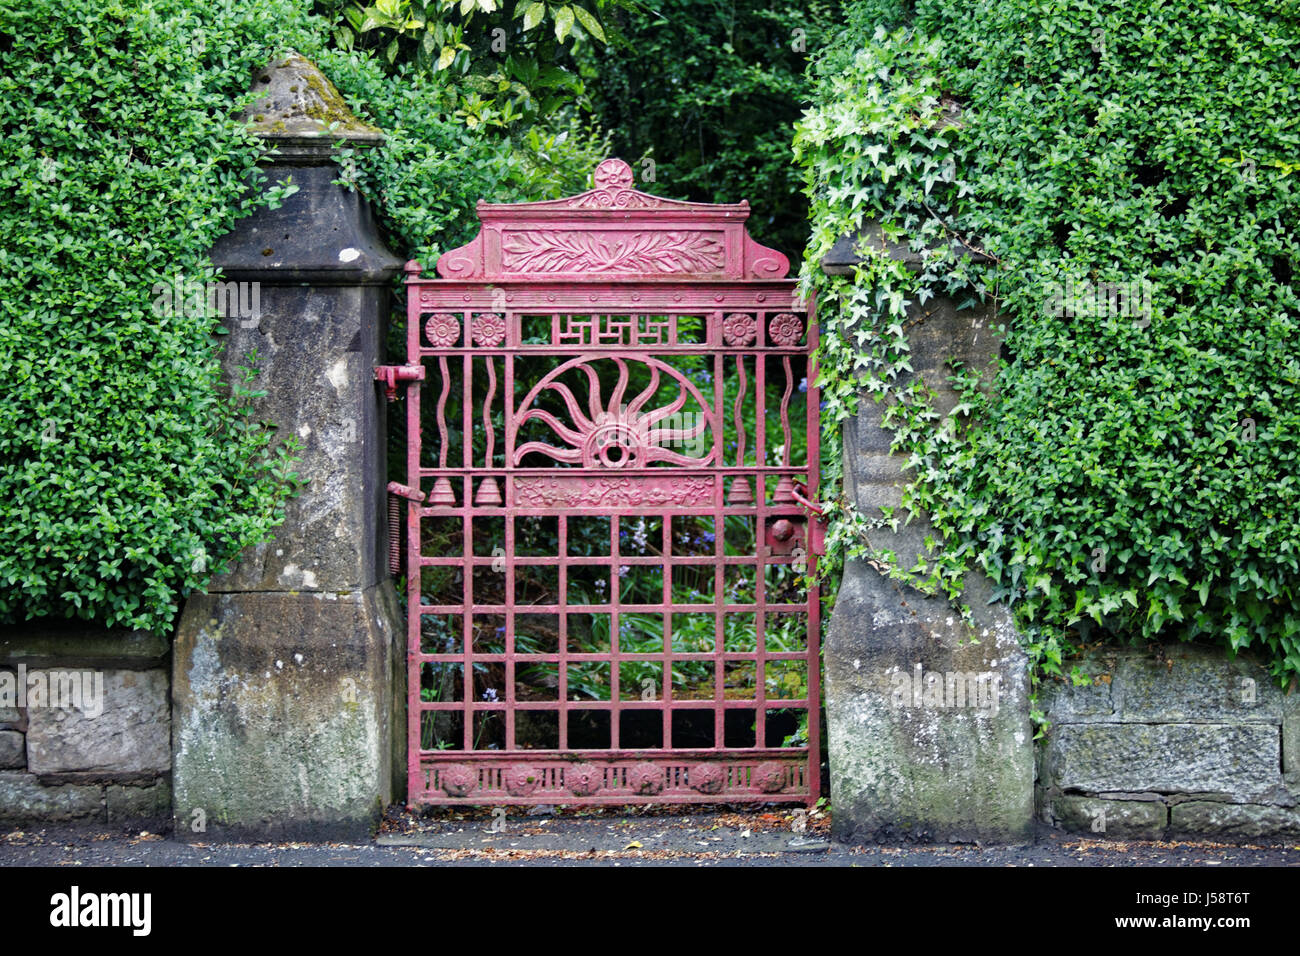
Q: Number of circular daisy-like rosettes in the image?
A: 11